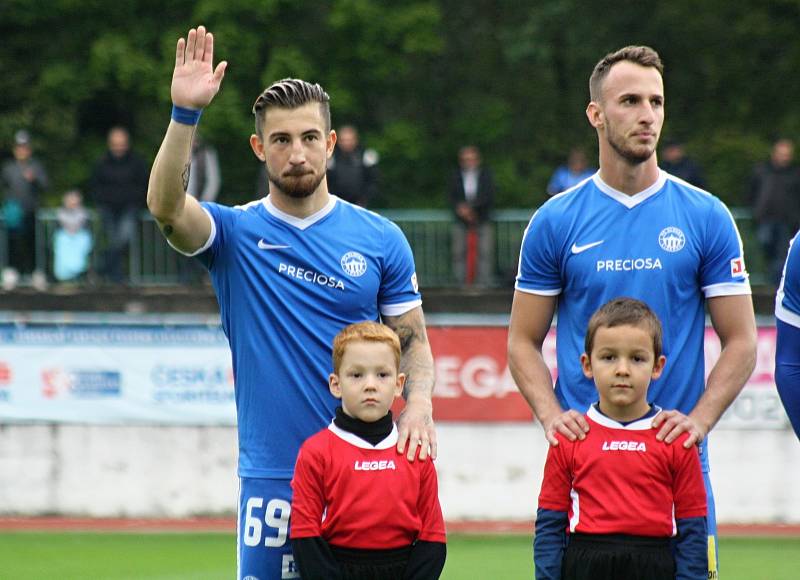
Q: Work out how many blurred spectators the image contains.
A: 9